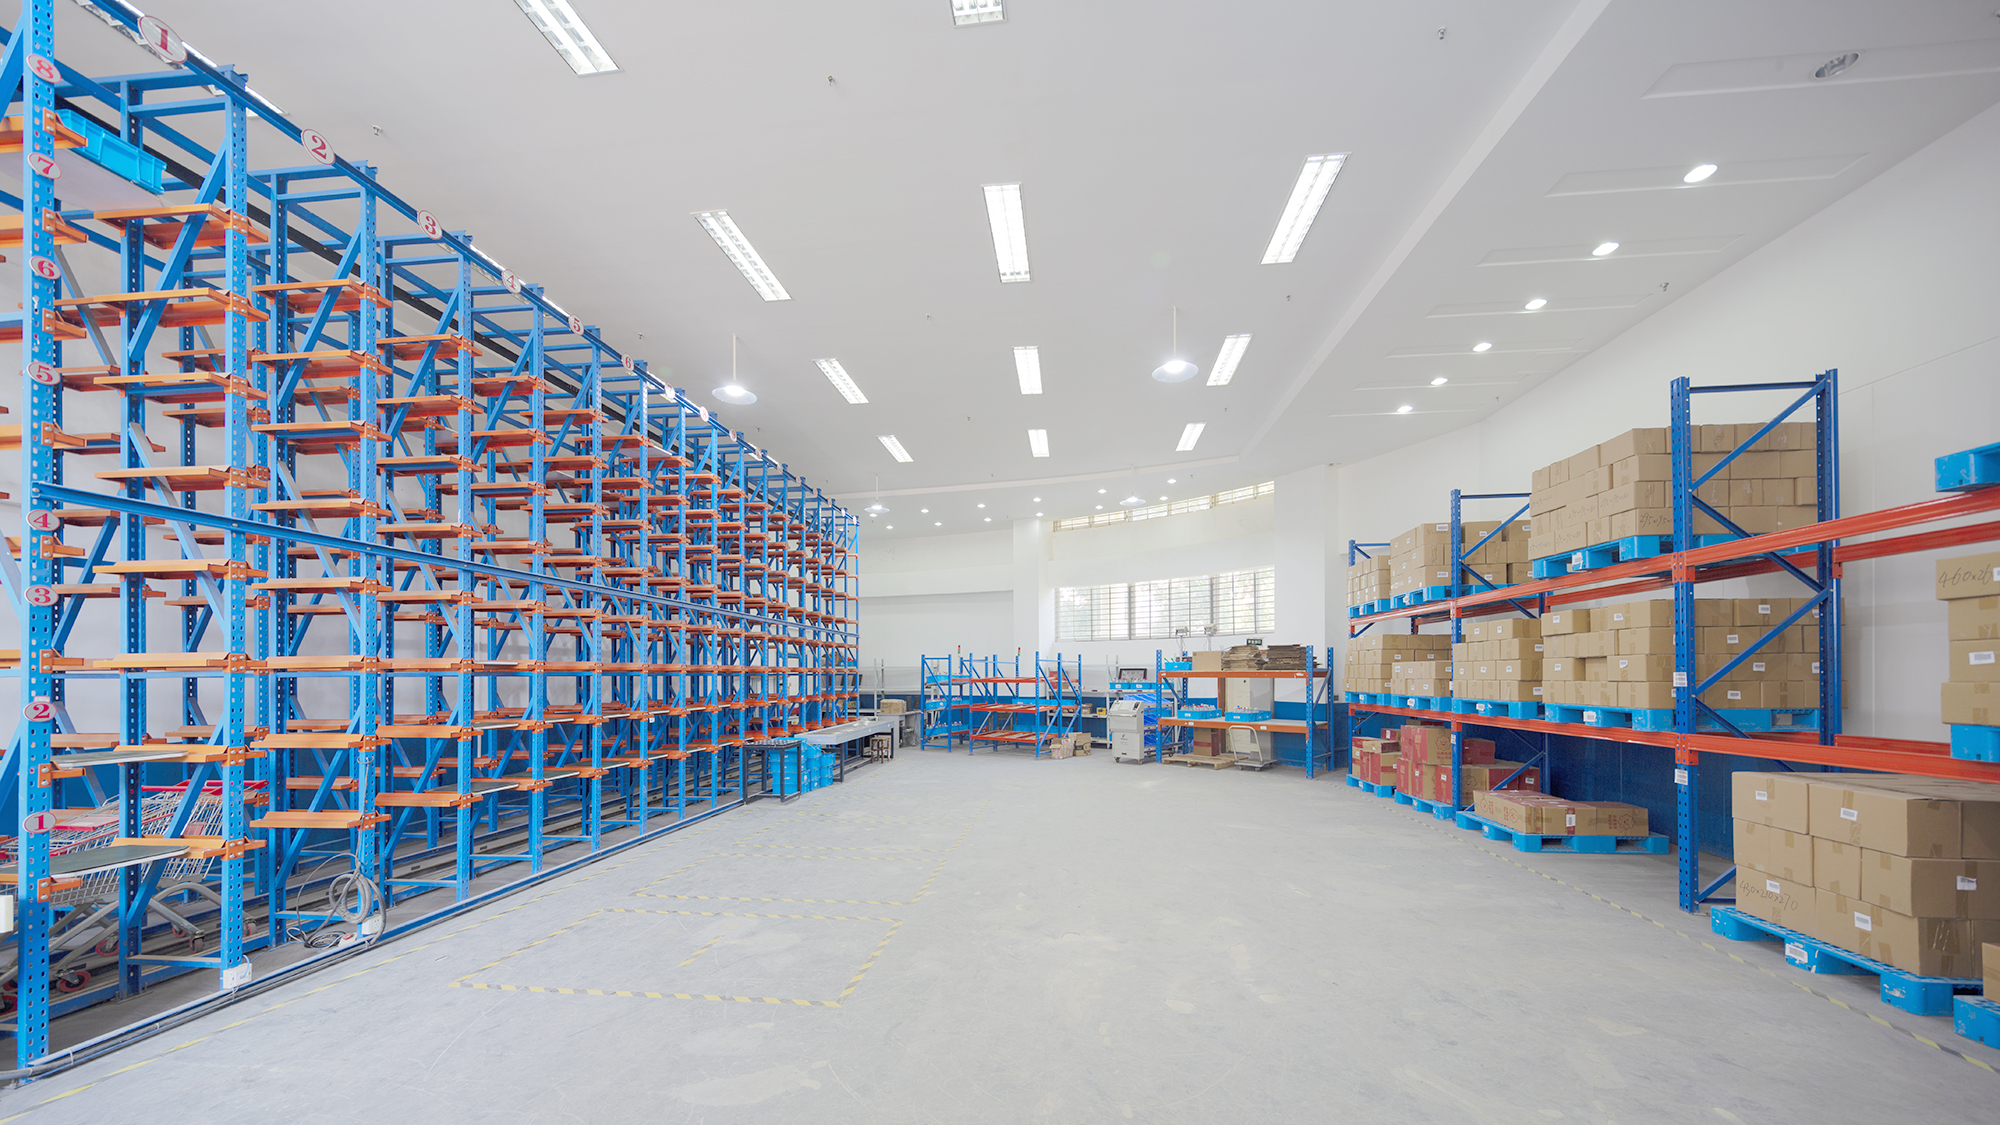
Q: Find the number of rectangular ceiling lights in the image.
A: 11